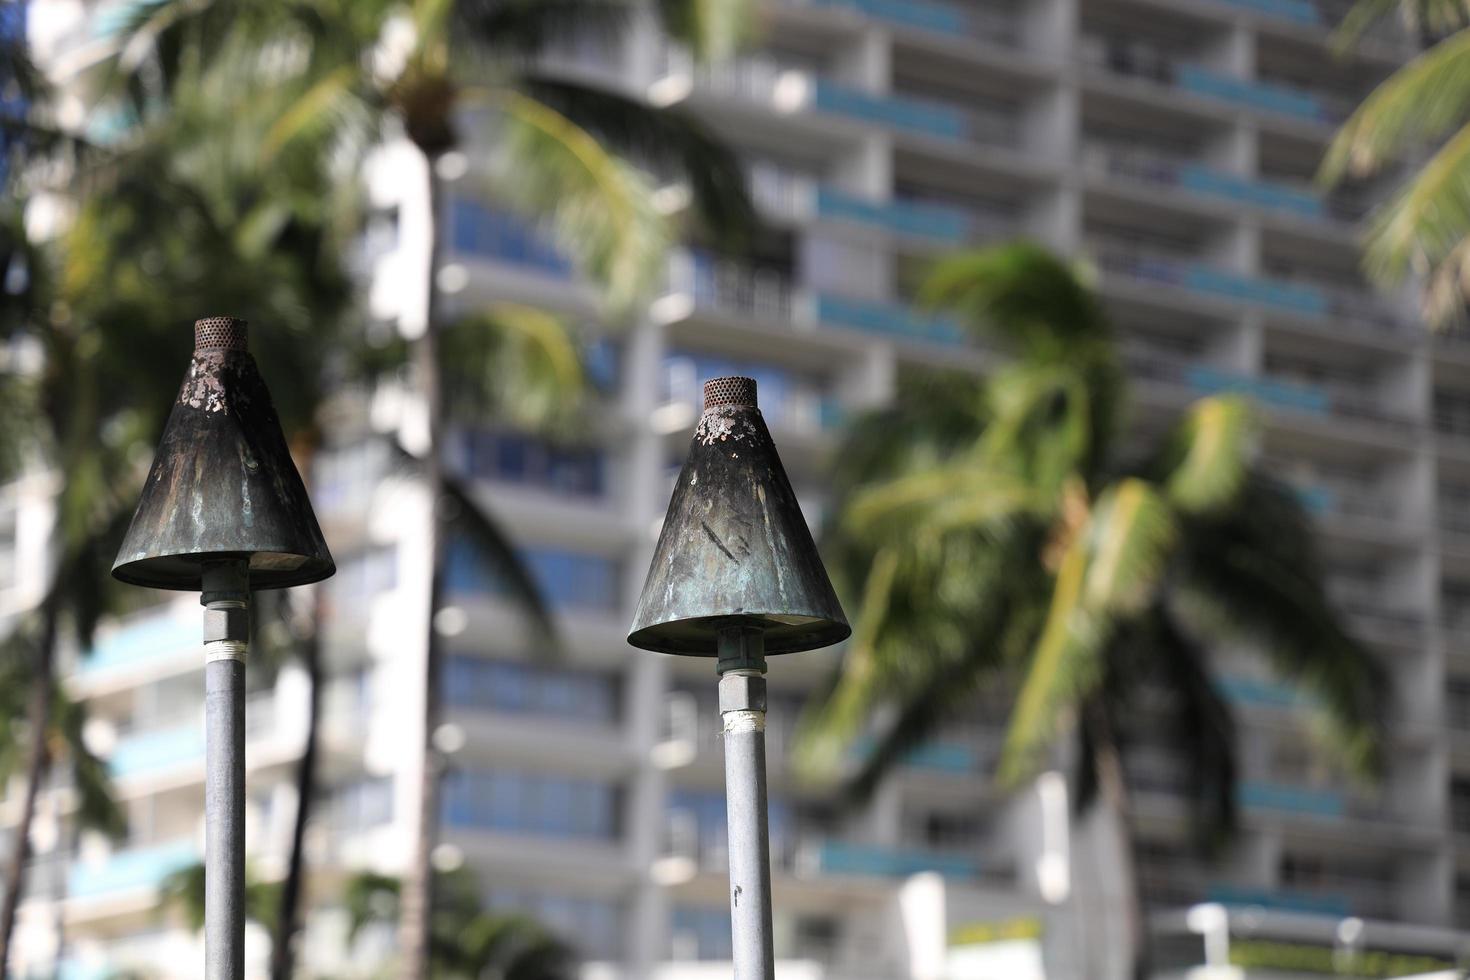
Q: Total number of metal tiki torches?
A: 2